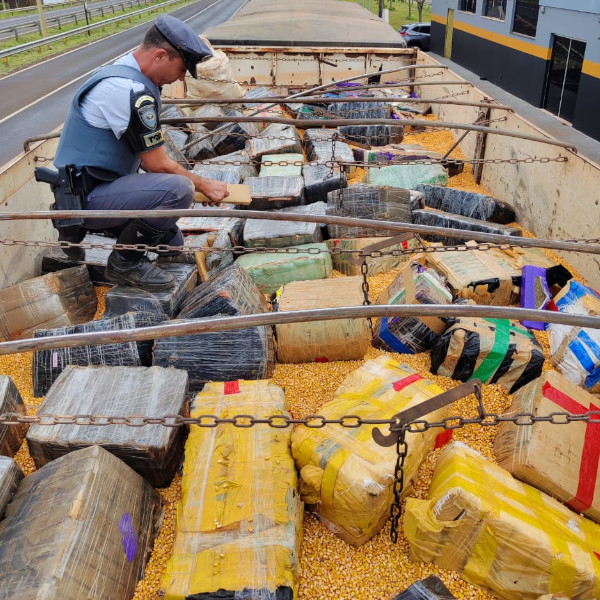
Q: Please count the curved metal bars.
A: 6